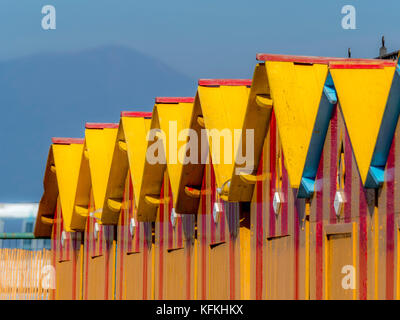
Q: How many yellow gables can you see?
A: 7